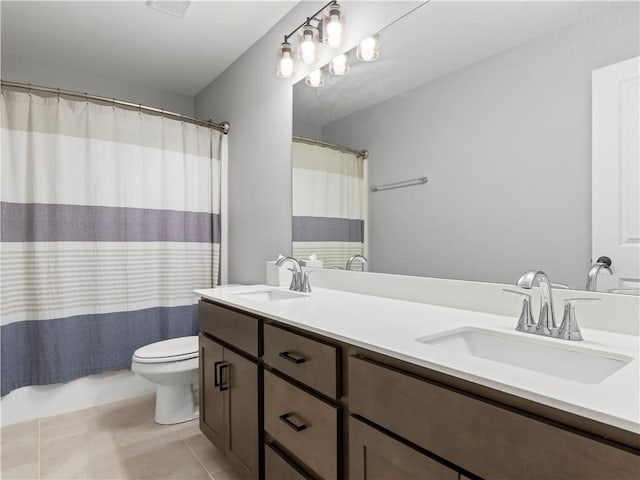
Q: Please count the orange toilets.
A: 0